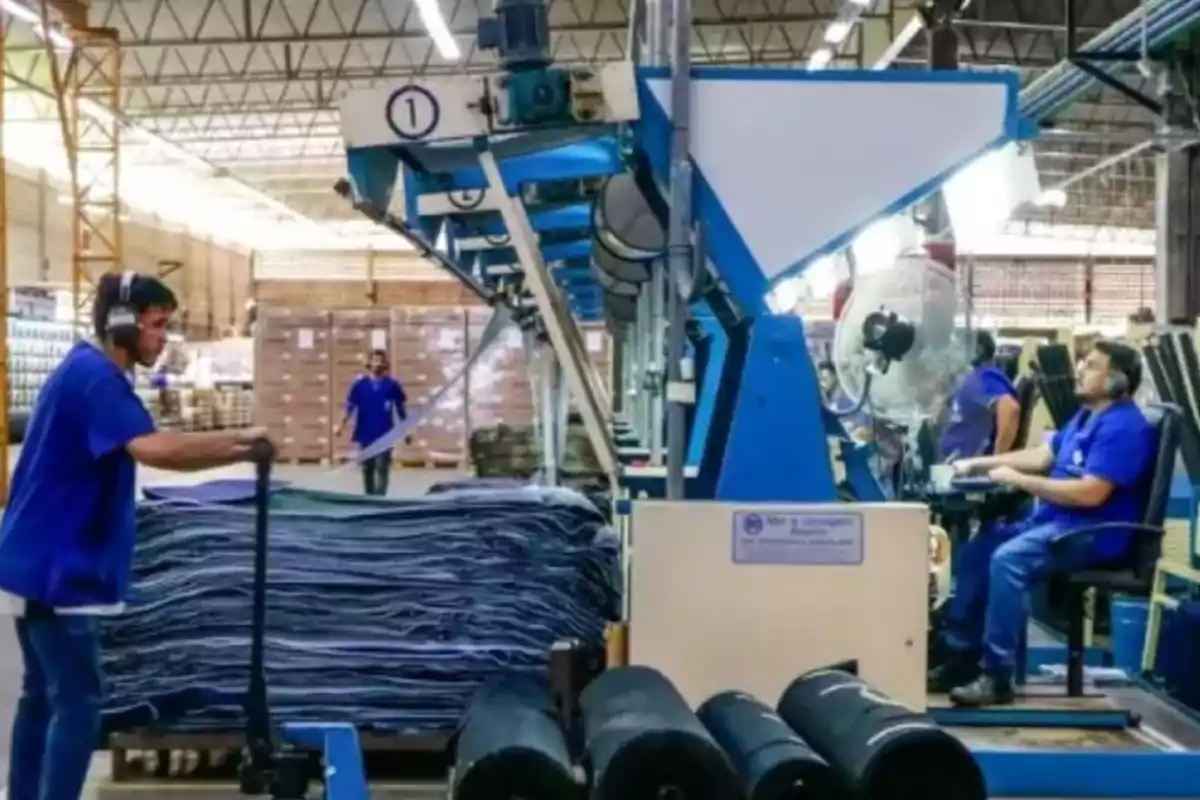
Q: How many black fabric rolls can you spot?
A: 4